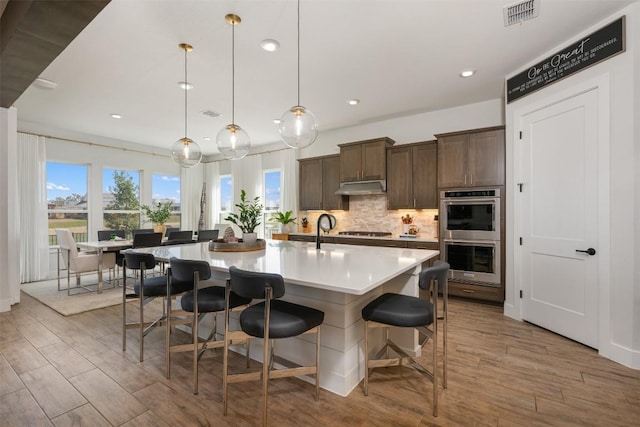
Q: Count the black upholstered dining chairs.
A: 6